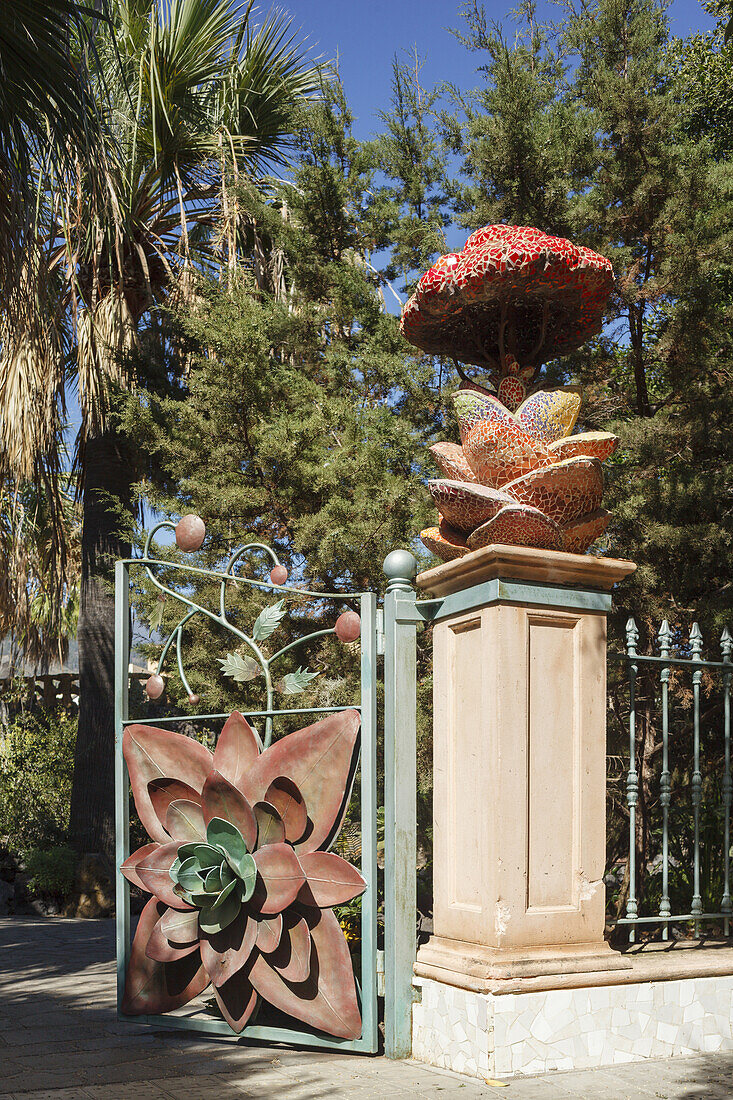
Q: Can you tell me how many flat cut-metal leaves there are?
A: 4